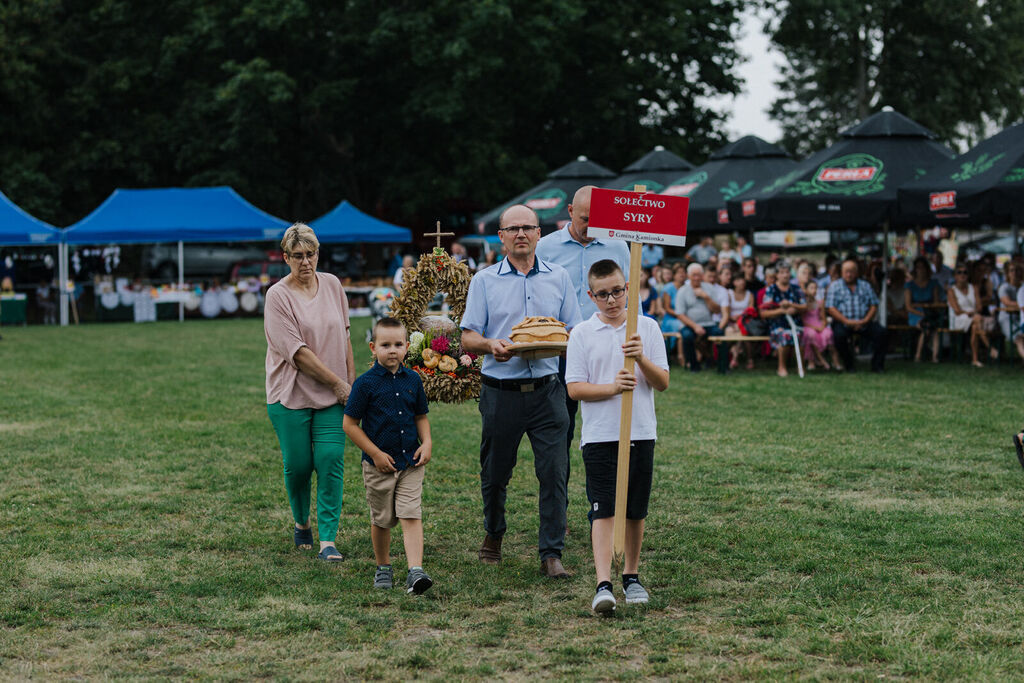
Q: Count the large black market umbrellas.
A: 5